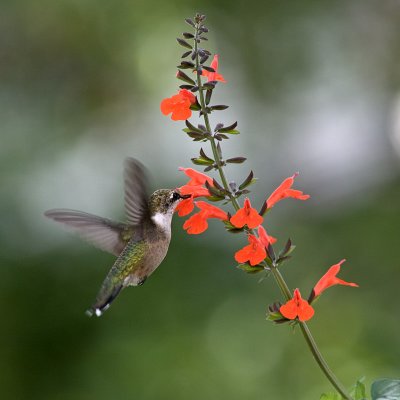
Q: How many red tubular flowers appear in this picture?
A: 11